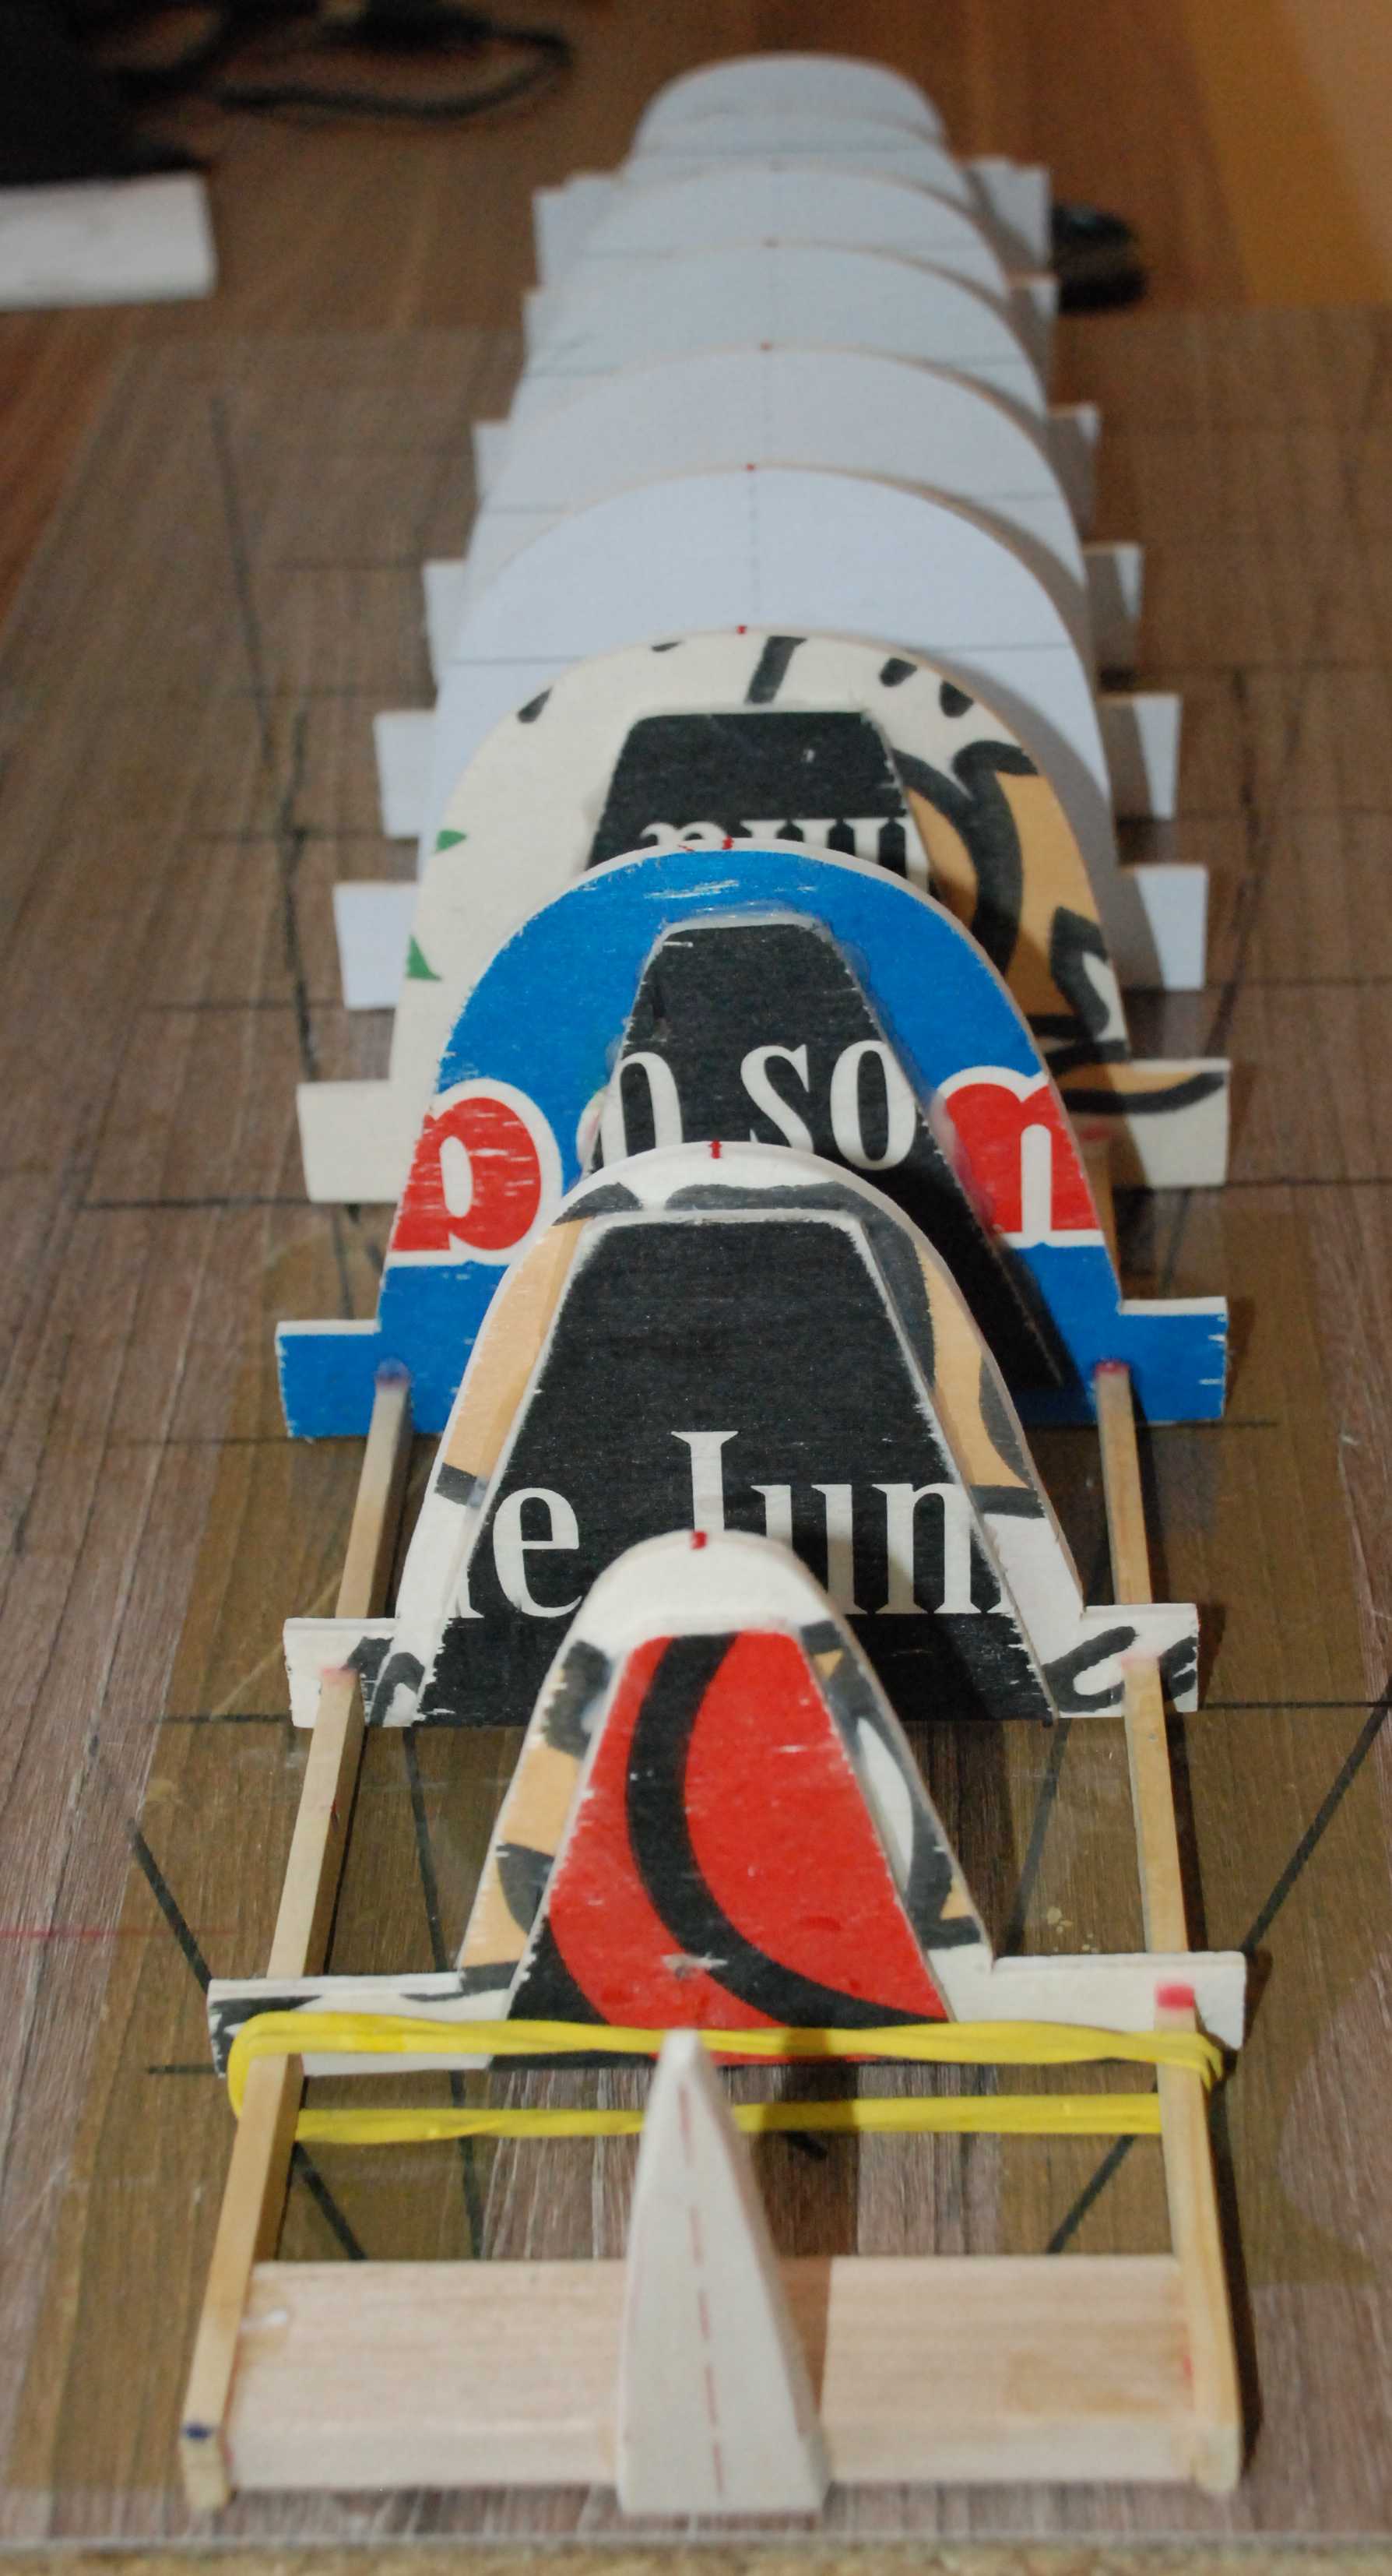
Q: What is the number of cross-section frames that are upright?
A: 10